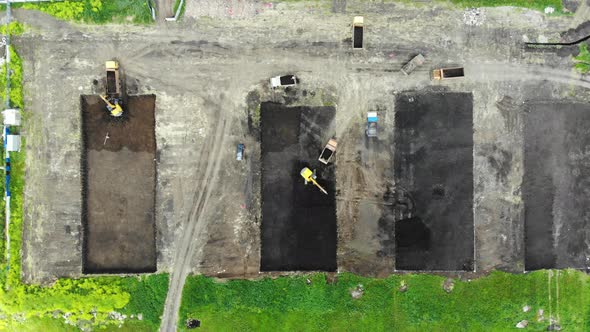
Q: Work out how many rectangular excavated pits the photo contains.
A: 4